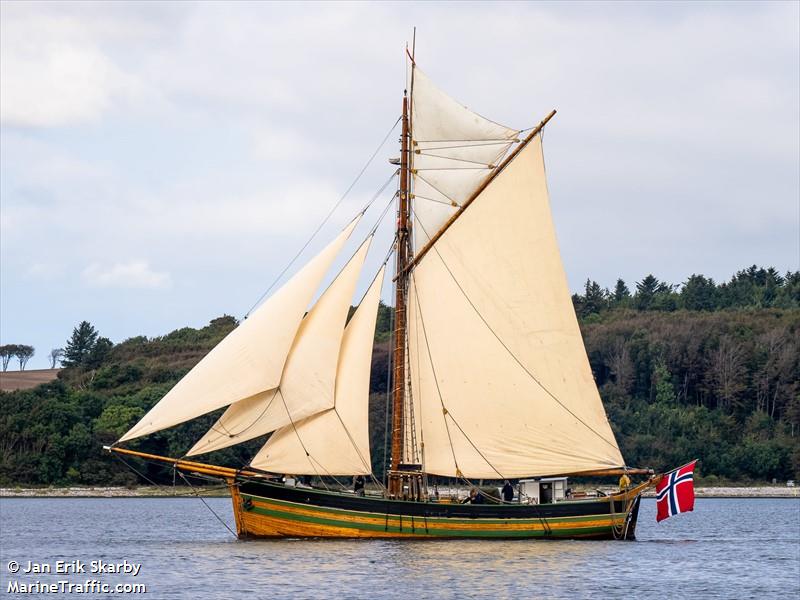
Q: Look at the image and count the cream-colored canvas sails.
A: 5